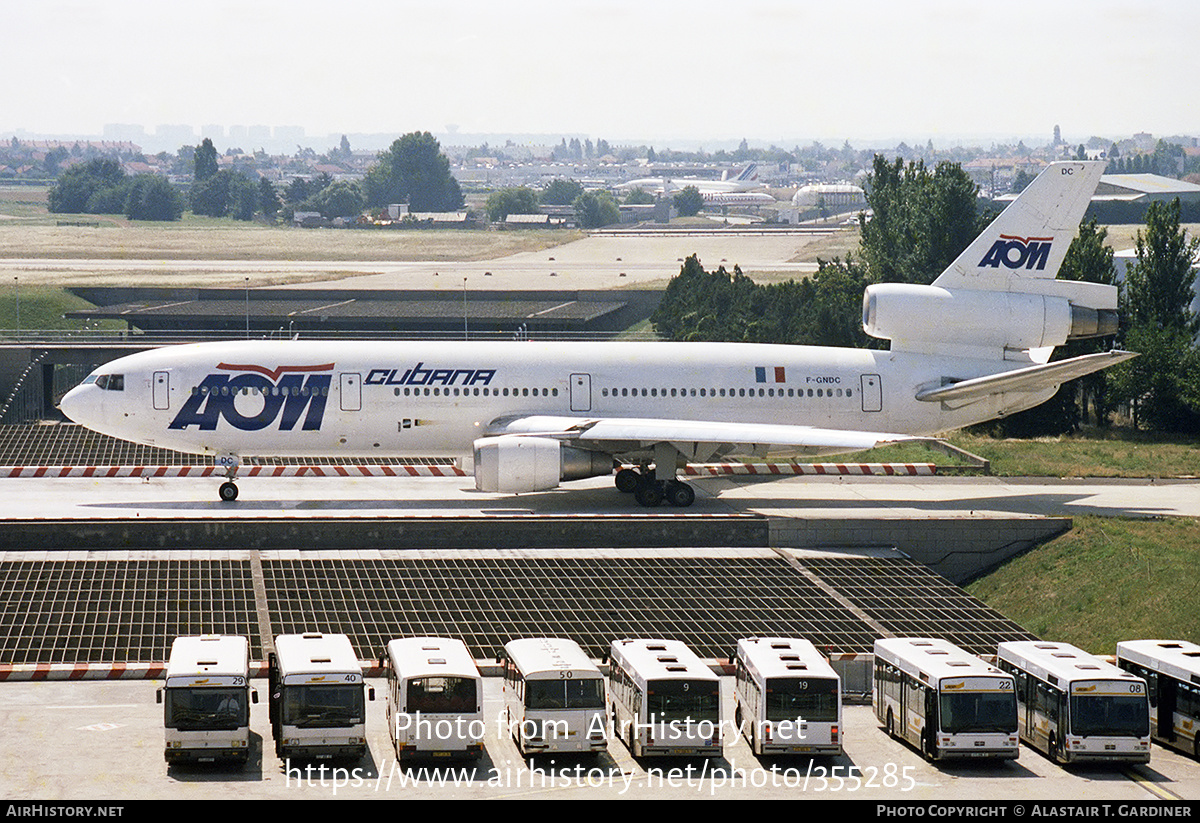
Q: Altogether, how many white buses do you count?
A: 9